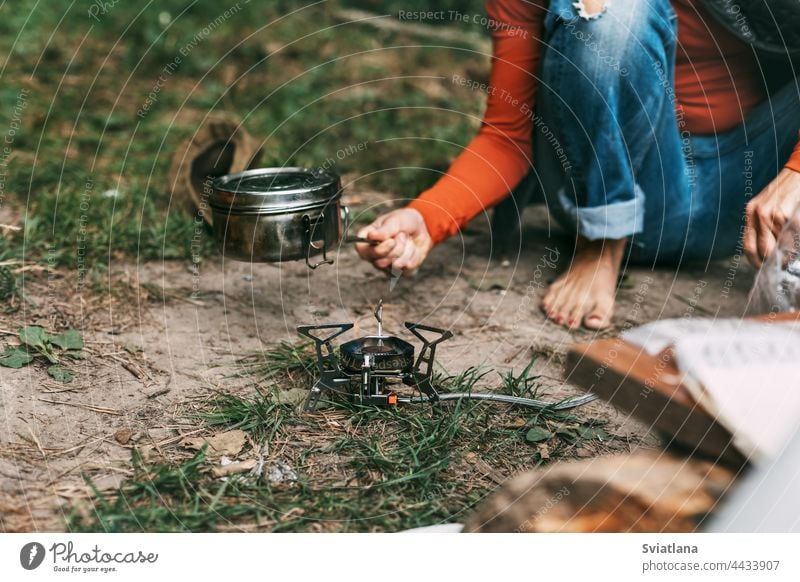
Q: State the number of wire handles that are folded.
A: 1